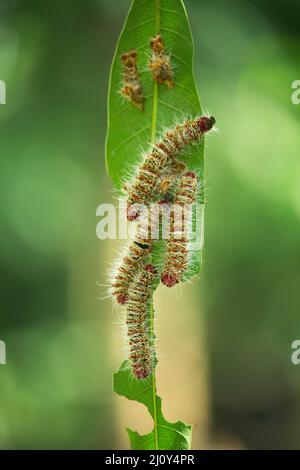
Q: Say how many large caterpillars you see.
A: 4